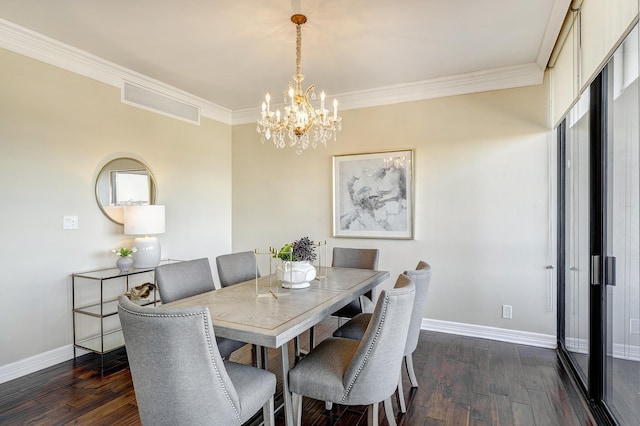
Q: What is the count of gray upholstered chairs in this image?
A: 6